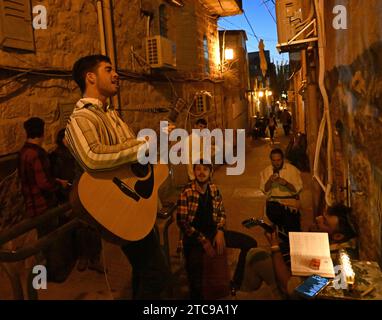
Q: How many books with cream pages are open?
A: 1